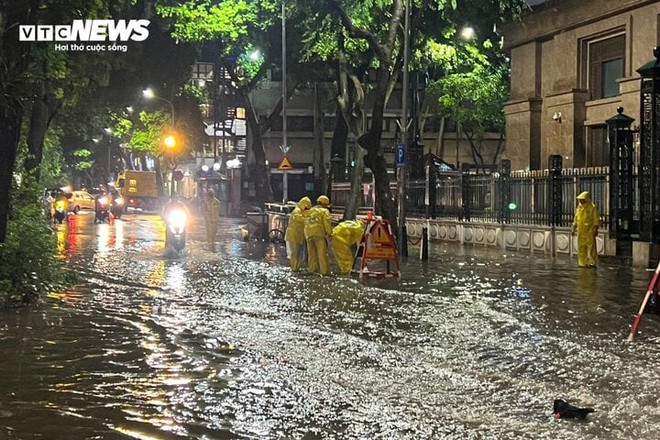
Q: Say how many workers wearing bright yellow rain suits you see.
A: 5